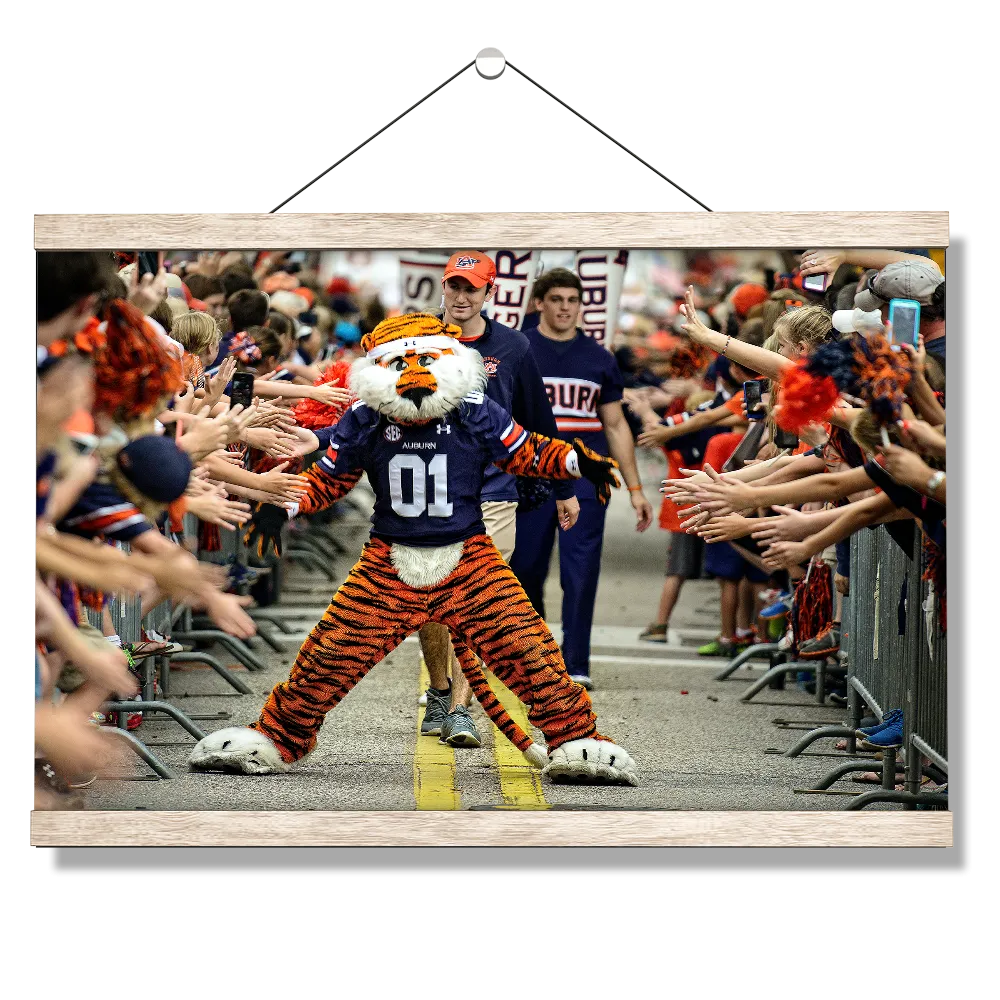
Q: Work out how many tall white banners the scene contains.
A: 3